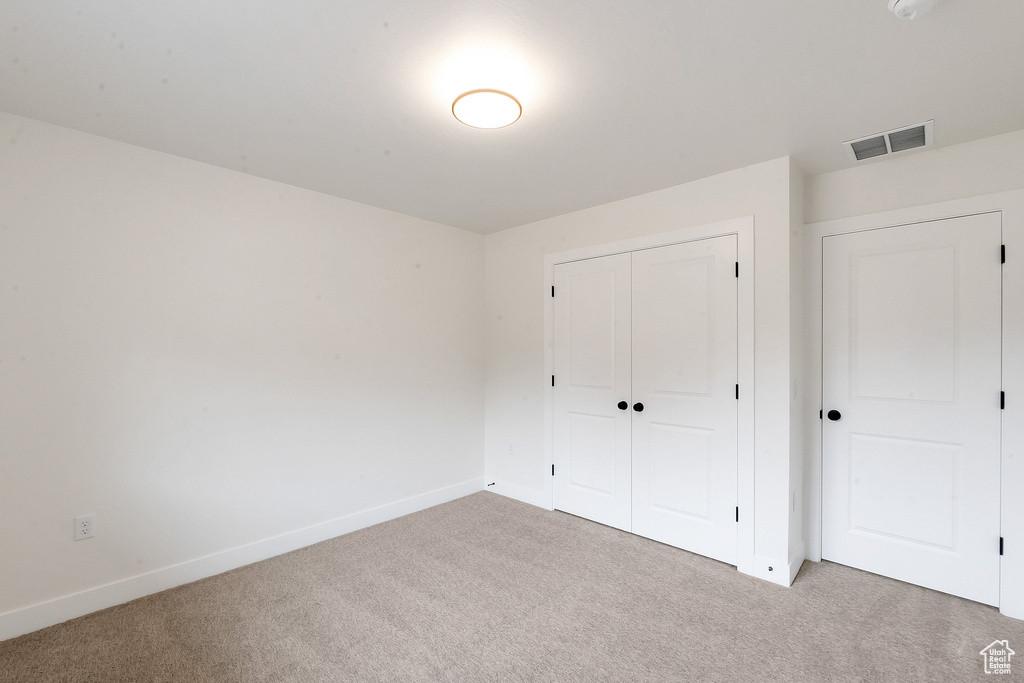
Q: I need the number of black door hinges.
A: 9